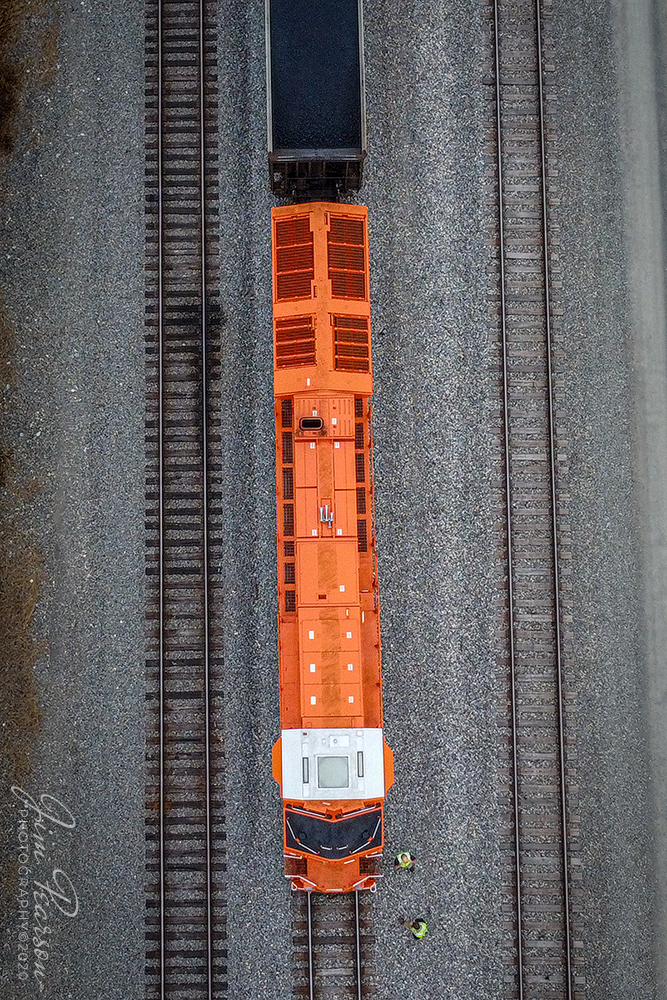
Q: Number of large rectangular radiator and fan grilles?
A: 4